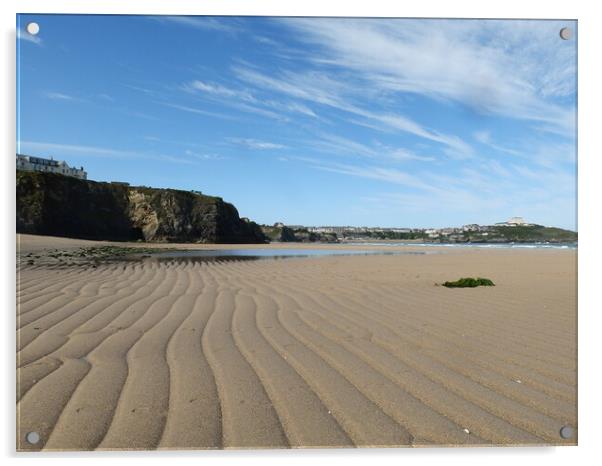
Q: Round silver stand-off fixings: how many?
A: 4